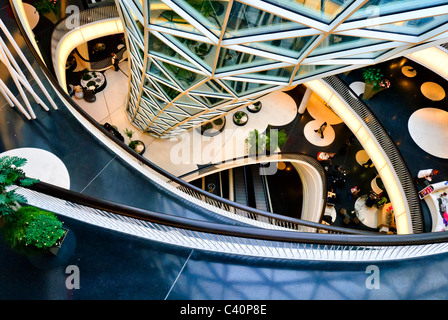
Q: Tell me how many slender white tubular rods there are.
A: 6